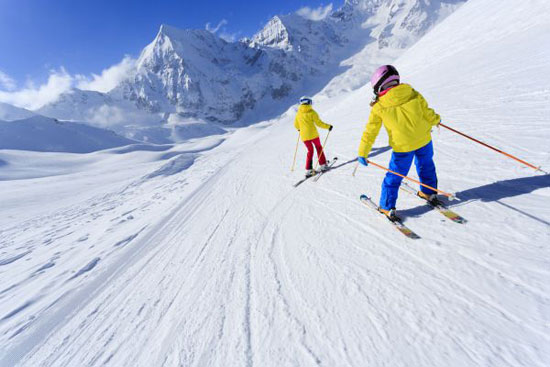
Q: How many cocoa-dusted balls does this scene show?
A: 0